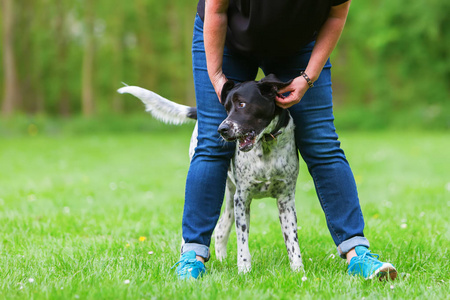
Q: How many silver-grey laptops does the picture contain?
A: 0